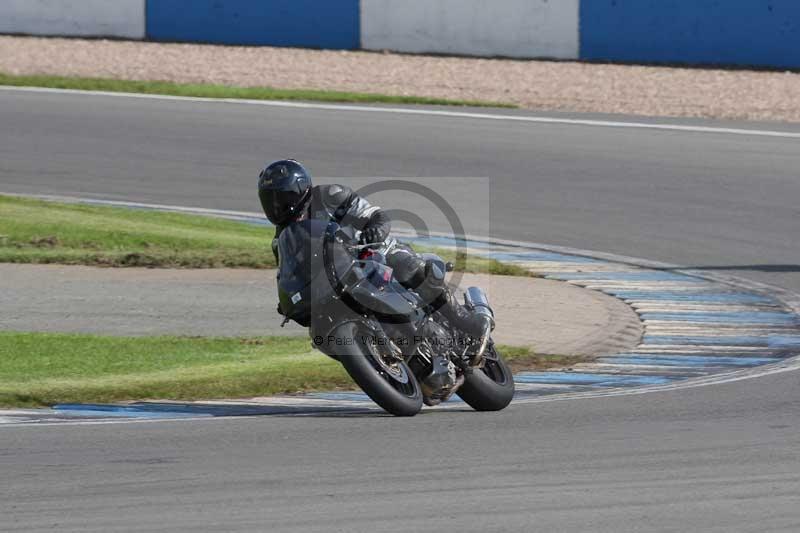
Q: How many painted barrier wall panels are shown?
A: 4